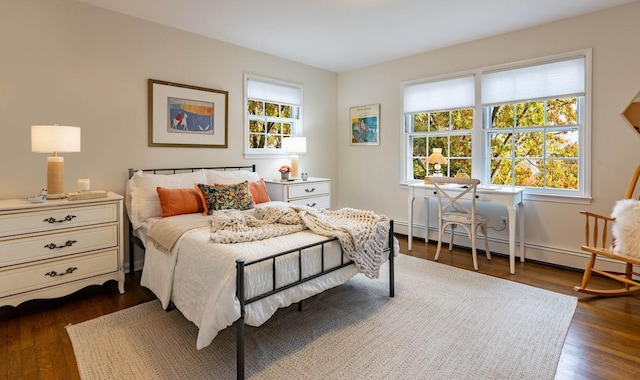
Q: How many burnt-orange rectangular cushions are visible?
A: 2